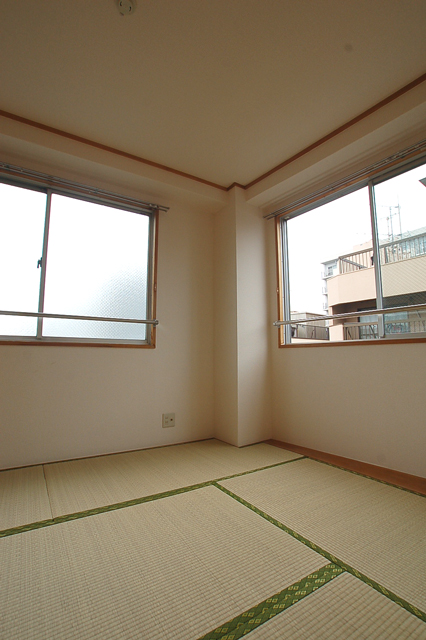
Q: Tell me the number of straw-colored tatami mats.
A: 5